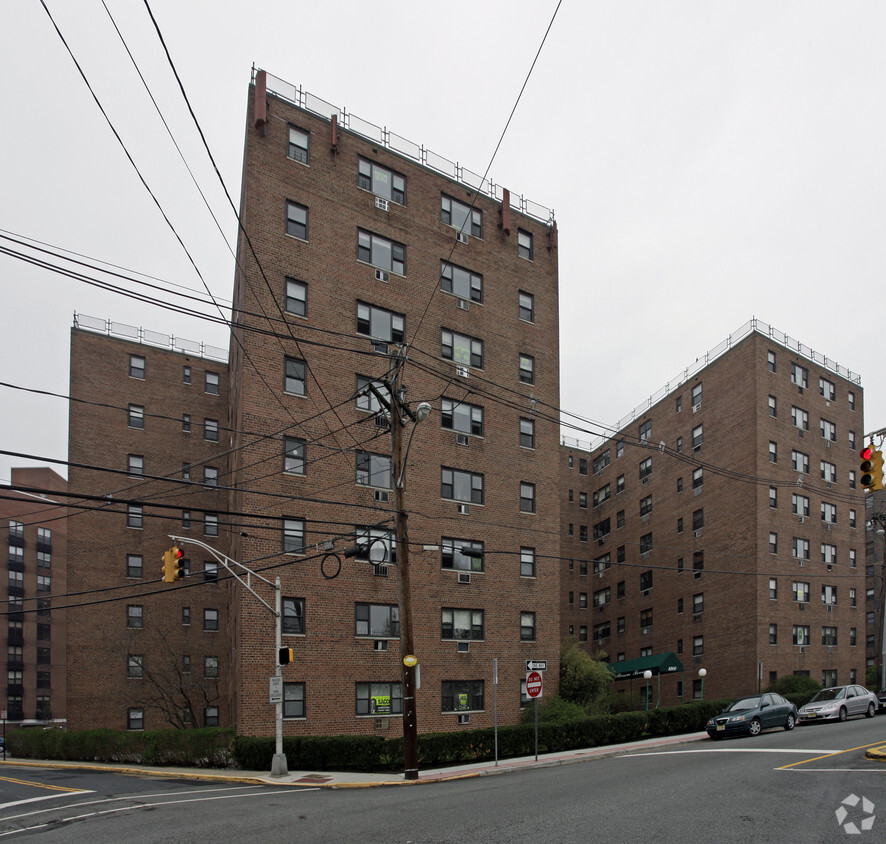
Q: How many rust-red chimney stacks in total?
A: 4